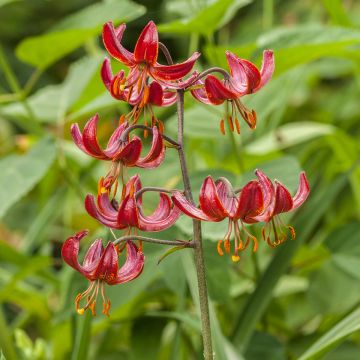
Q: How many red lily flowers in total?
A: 8